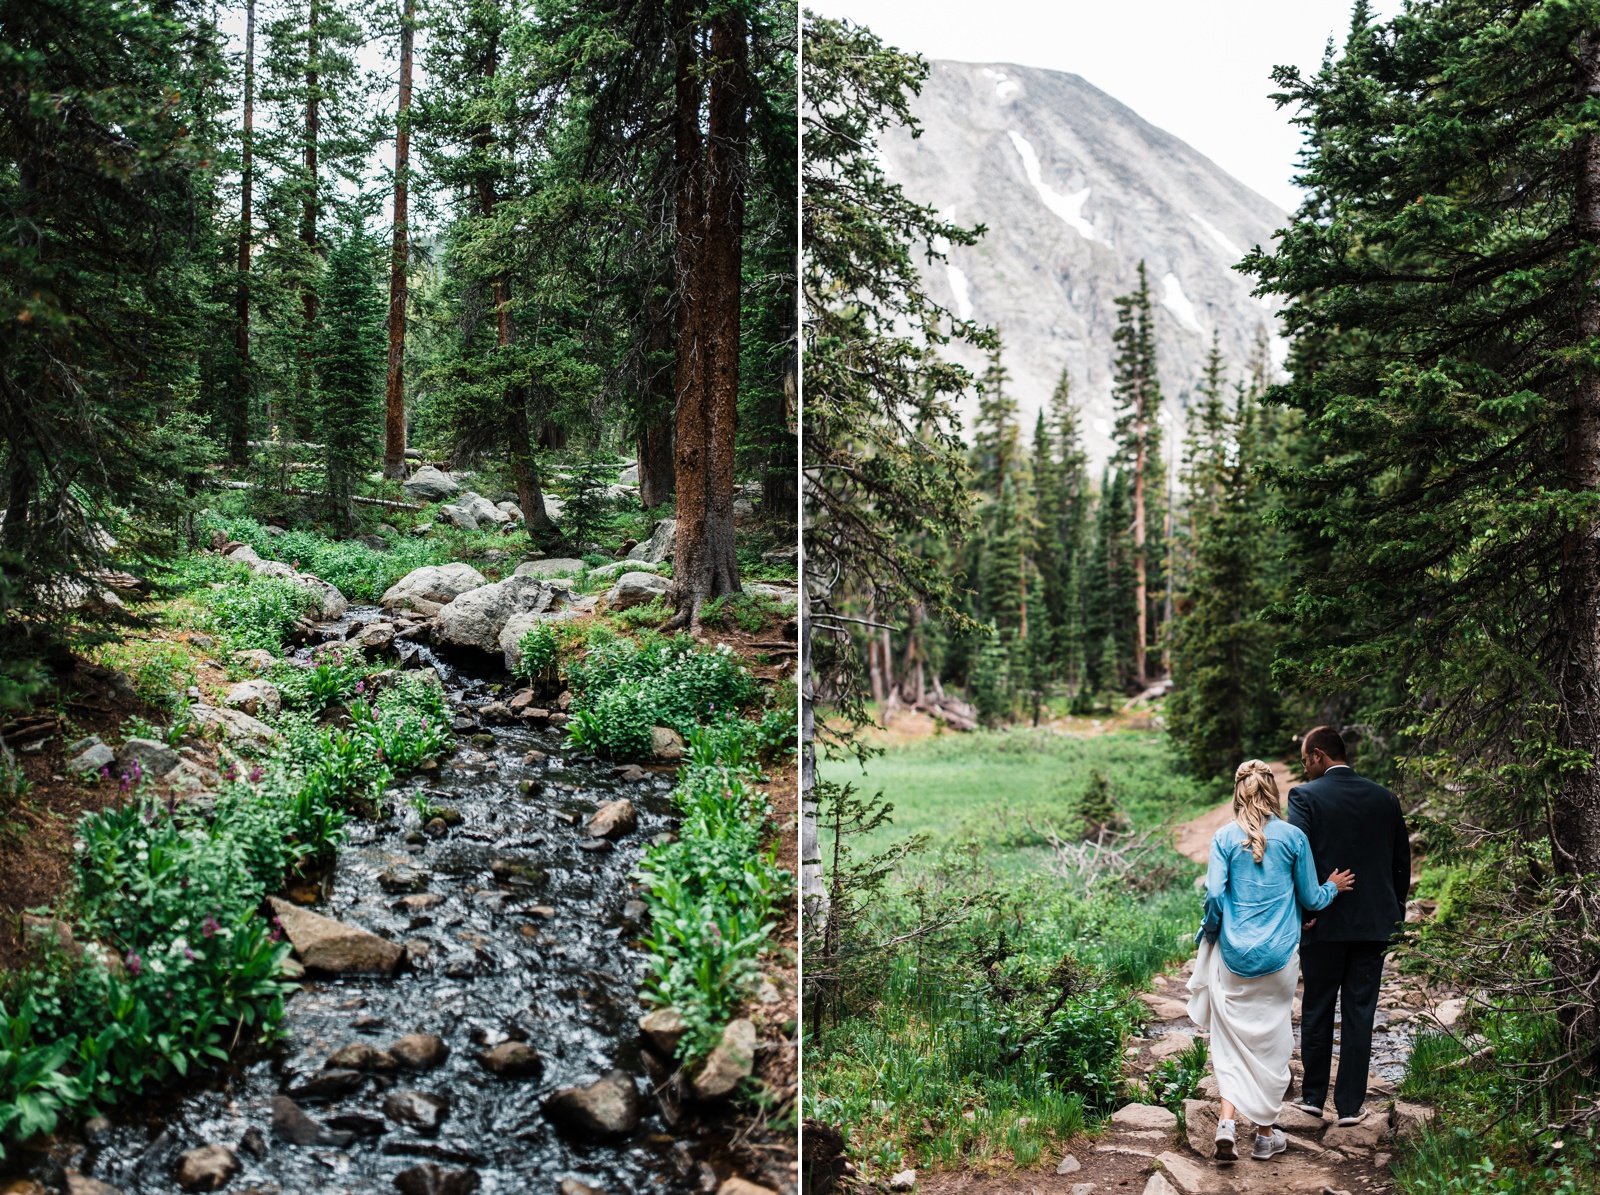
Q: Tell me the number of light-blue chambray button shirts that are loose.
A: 1